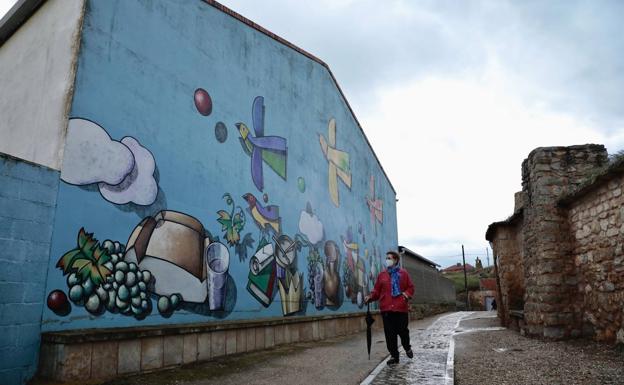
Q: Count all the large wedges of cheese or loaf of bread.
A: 1